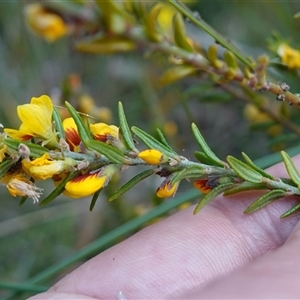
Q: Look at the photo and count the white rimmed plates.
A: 0